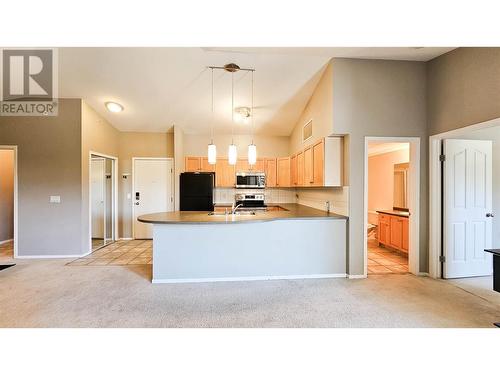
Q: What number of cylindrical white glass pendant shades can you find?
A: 3